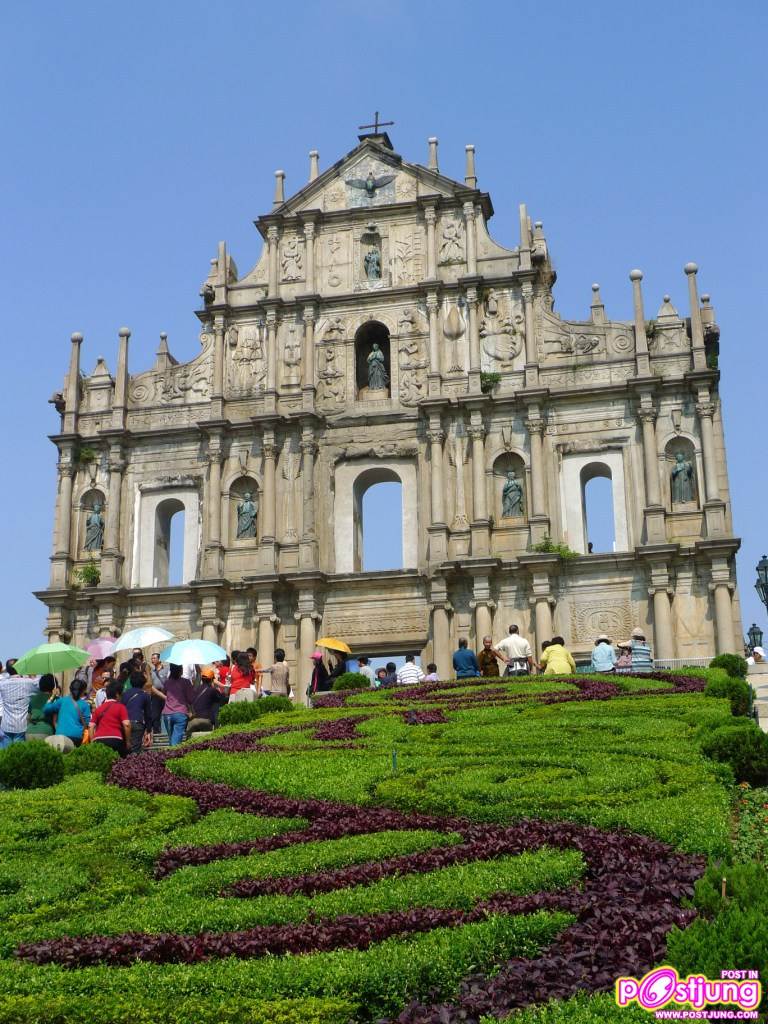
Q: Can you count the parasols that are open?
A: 5